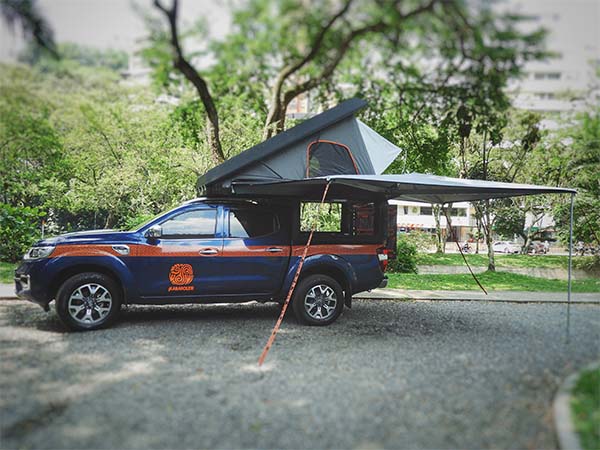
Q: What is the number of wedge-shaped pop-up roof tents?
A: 1